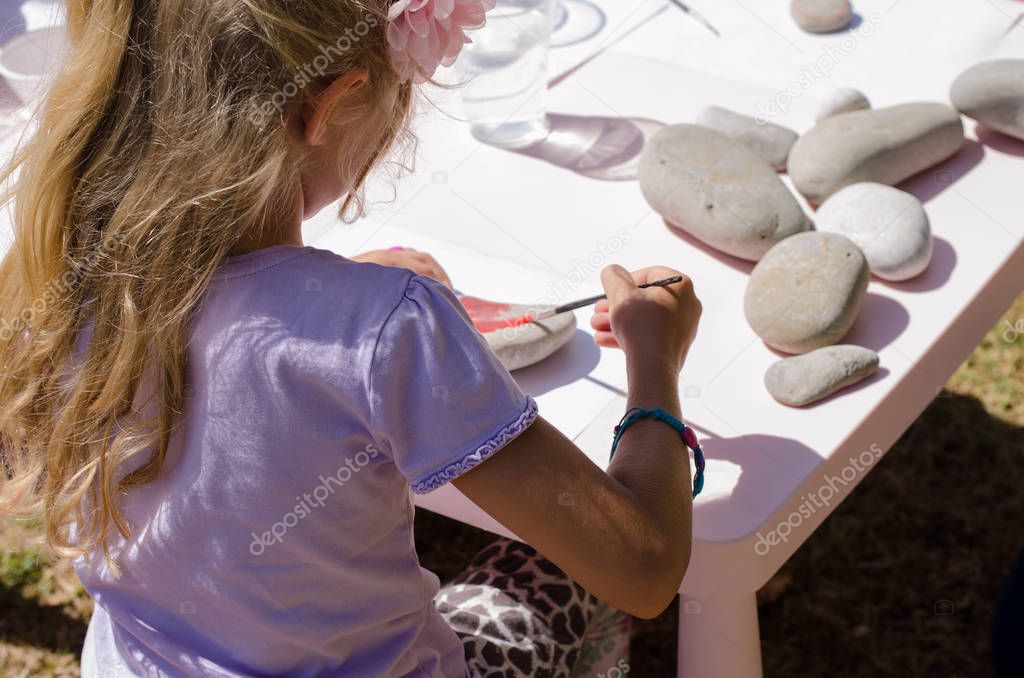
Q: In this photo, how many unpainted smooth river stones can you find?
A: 9